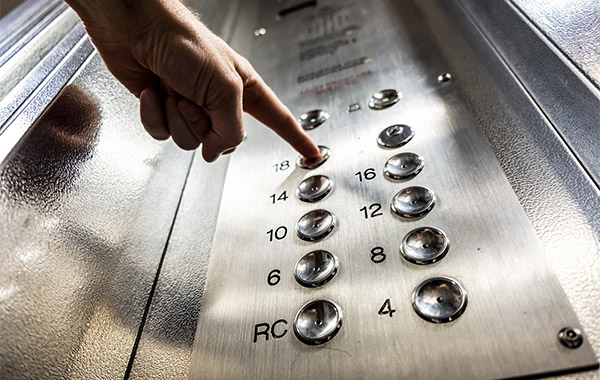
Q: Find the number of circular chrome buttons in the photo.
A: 12